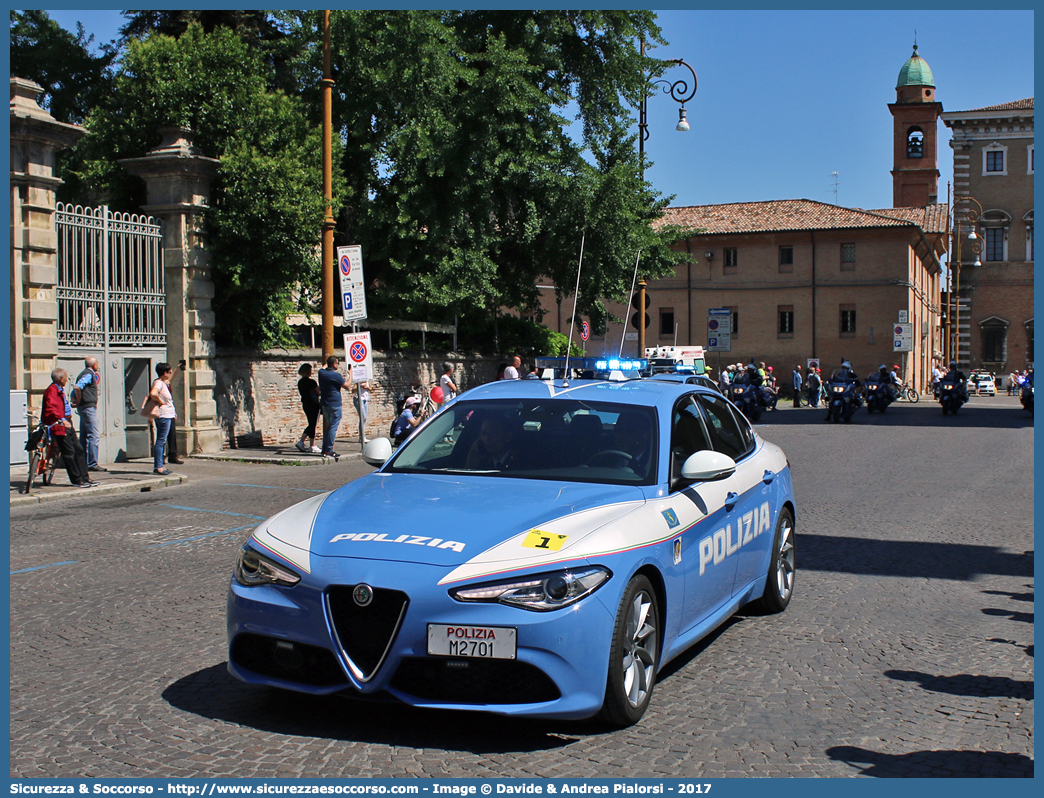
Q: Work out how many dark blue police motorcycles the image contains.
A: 5